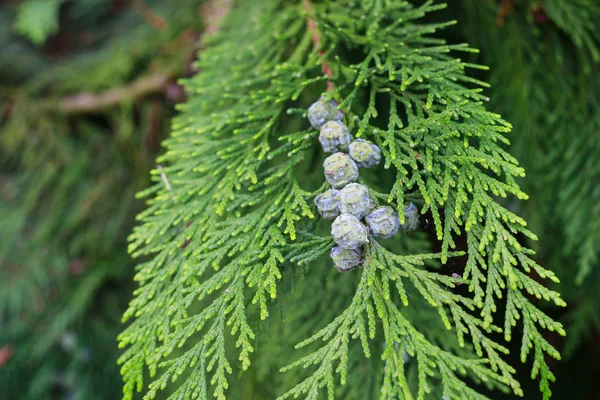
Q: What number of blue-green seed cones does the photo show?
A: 10